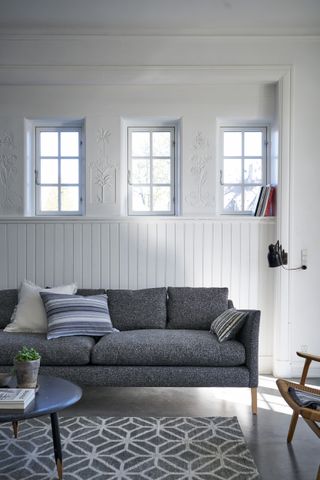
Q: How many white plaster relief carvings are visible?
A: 3